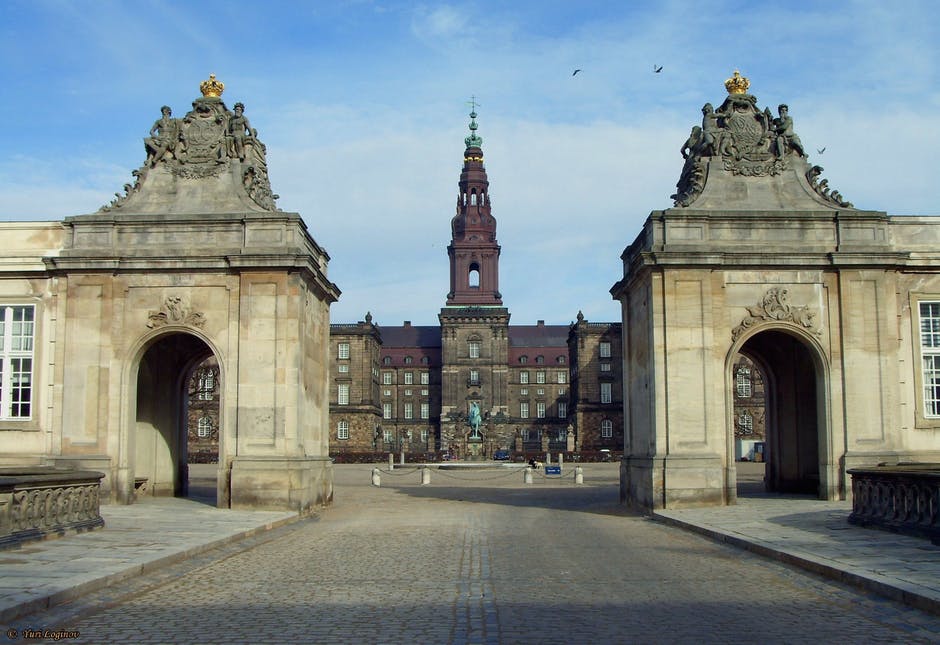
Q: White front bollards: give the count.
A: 4